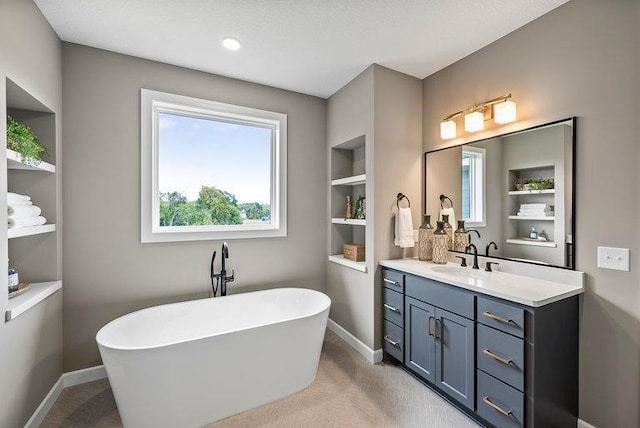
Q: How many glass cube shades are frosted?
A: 3